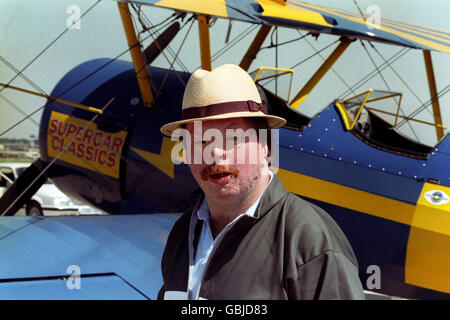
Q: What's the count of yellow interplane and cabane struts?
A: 5